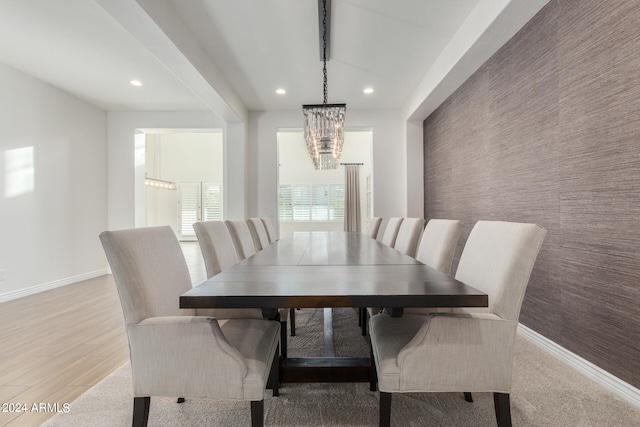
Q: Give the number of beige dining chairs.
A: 10